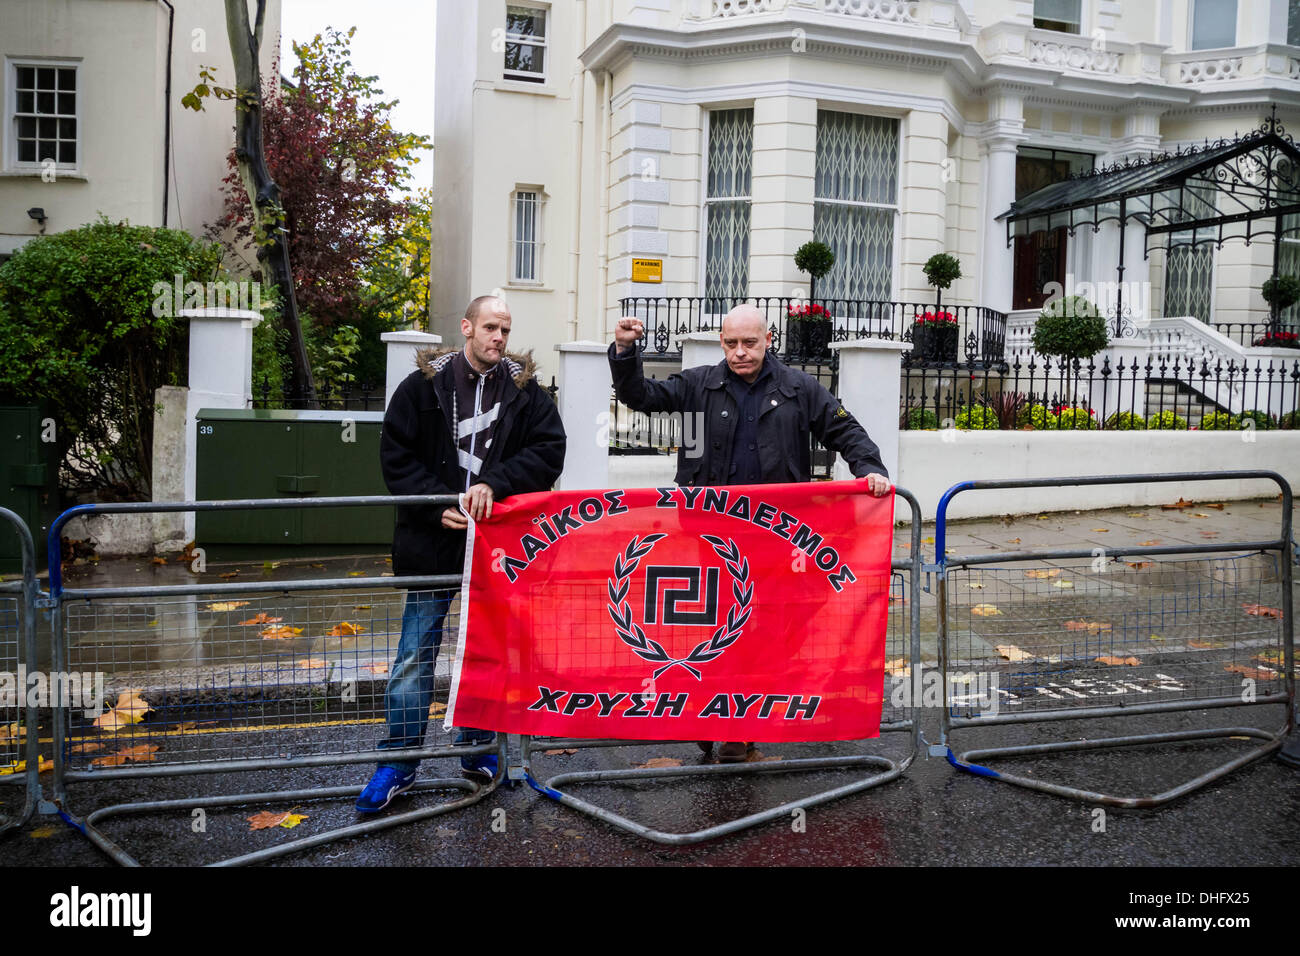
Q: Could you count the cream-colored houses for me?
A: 2